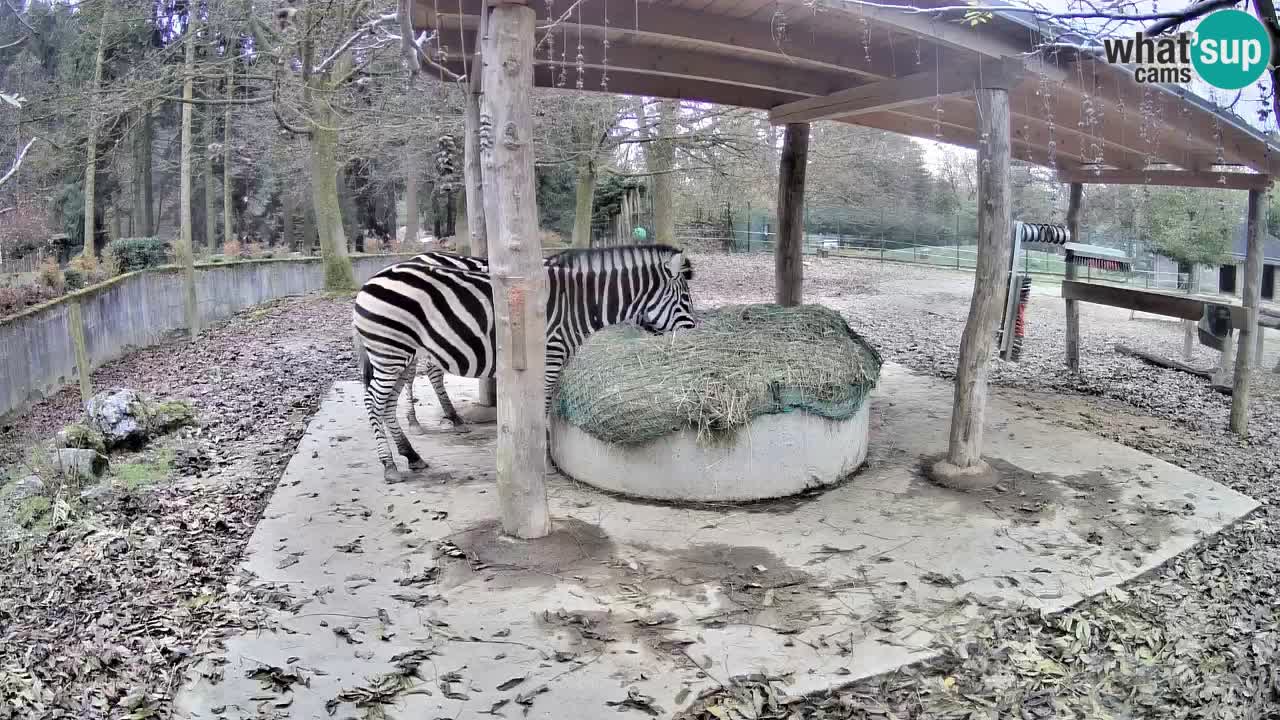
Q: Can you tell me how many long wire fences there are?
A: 1